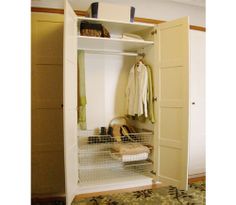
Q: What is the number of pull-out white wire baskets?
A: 3